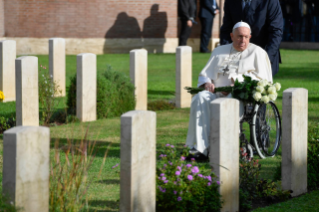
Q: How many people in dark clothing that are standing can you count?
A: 3